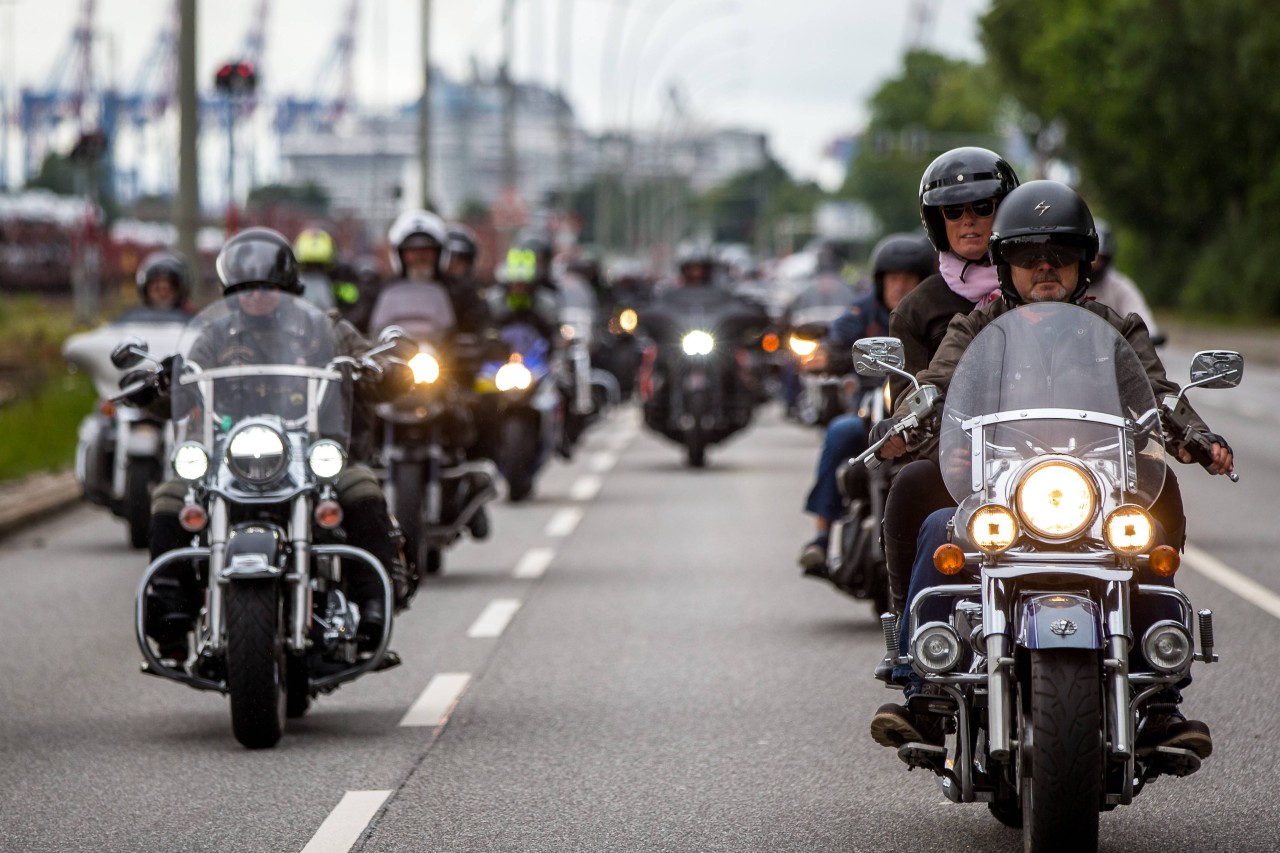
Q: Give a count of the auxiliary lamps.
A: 6